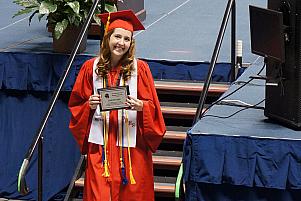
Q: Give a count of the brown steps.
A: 5